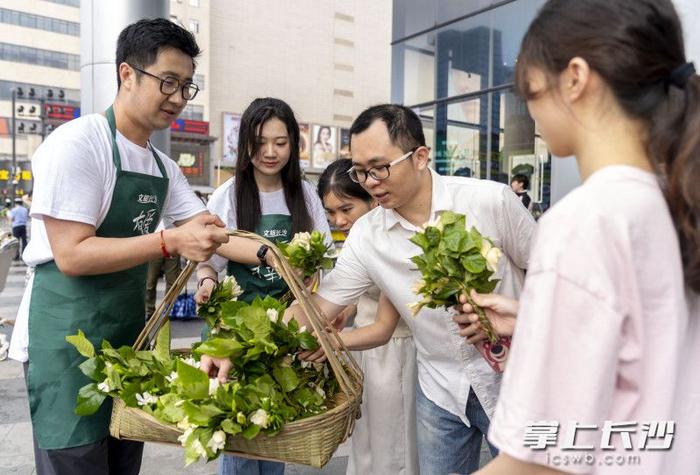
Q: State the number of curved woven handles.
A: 1